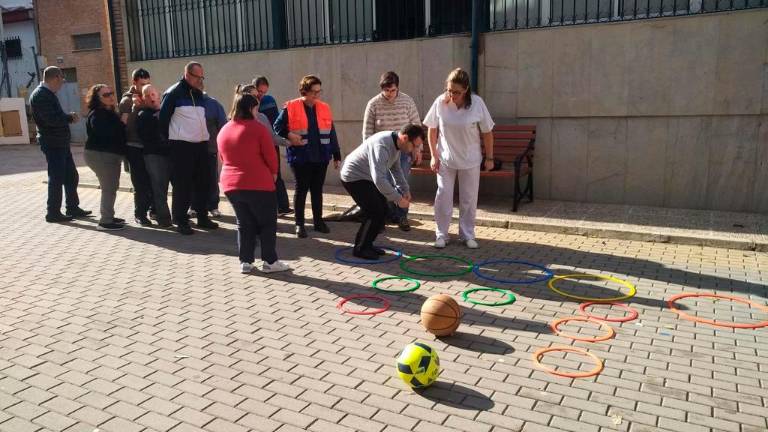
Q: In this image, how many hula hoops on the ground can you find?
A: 11